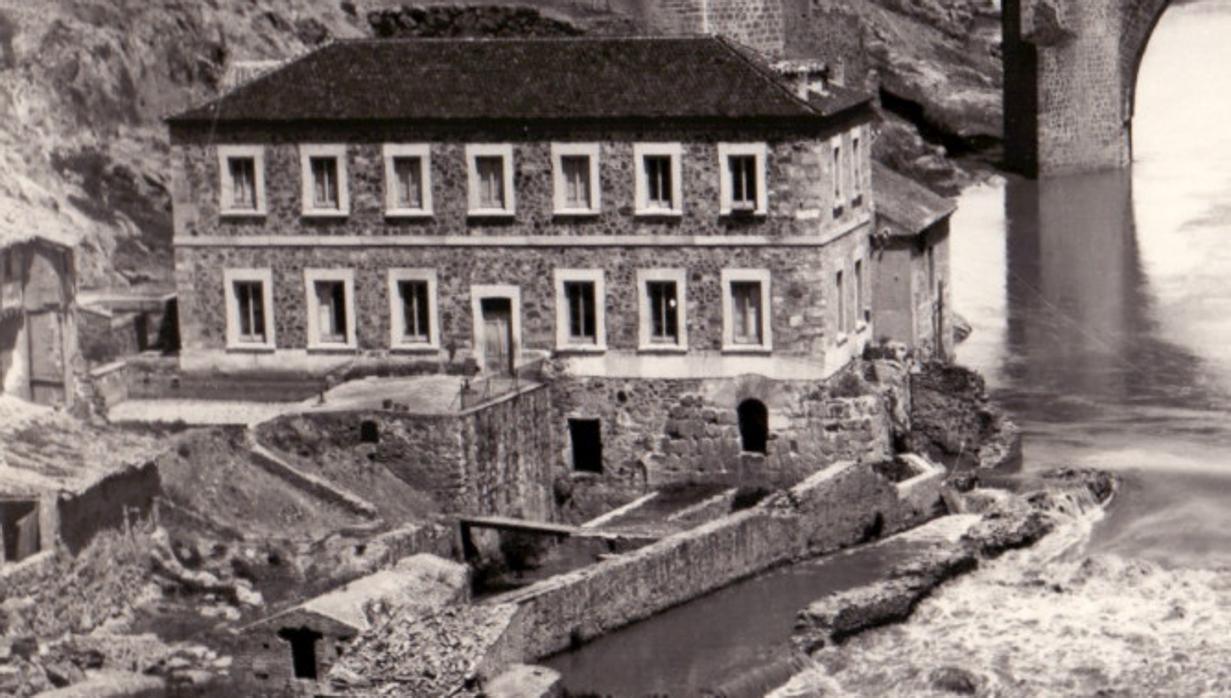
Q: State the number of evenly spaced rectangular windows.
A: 13